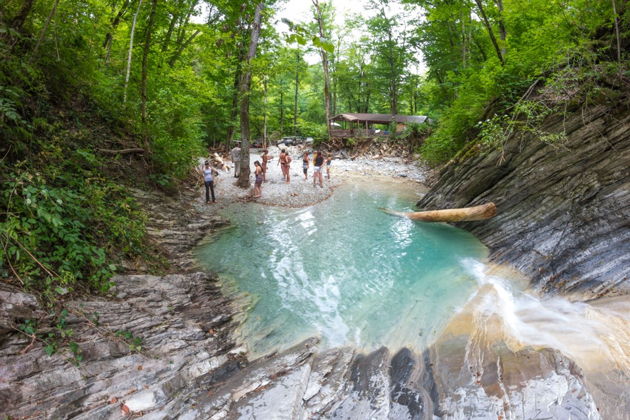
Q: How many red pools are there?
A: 0